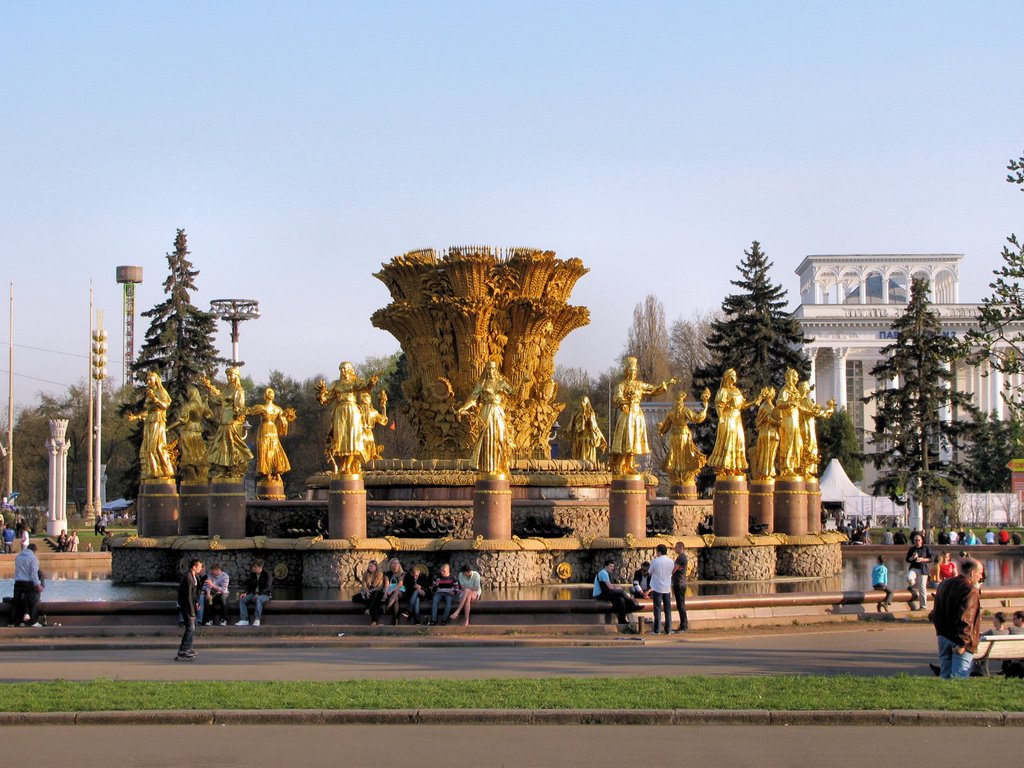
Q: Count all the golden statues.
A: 14